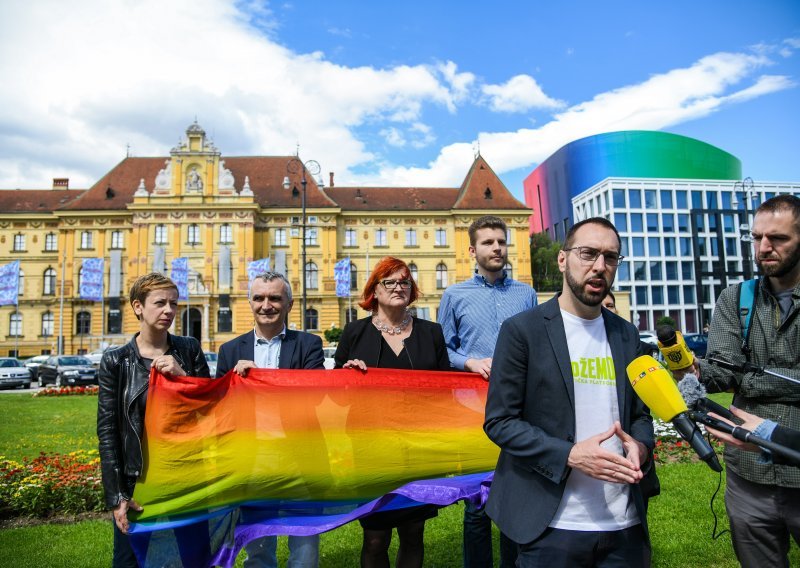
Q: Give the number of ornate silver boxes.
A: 0